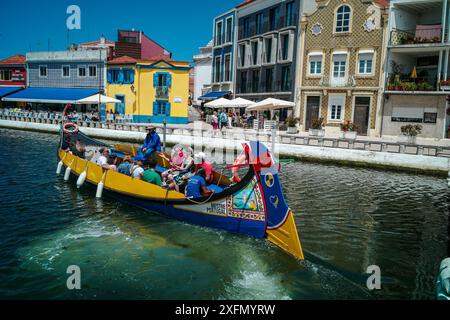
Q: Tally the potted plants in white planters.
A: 4